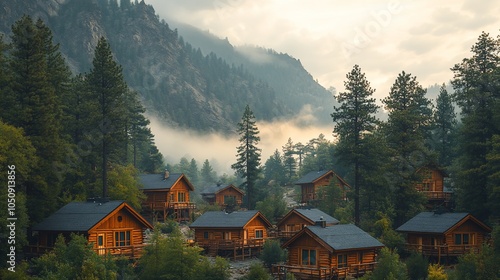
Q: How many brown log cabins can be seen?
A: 9